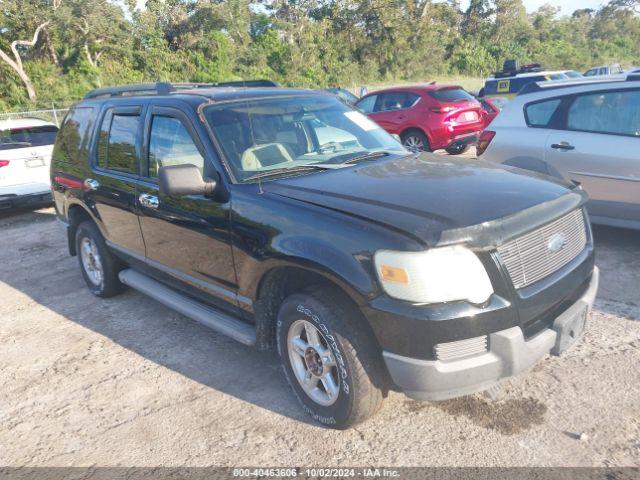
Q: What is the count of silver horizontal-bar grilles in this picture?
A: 2